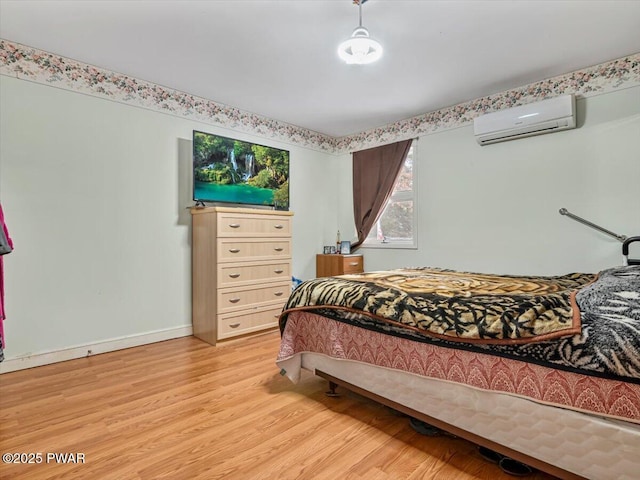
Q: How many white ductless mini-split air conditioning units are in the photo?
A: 1